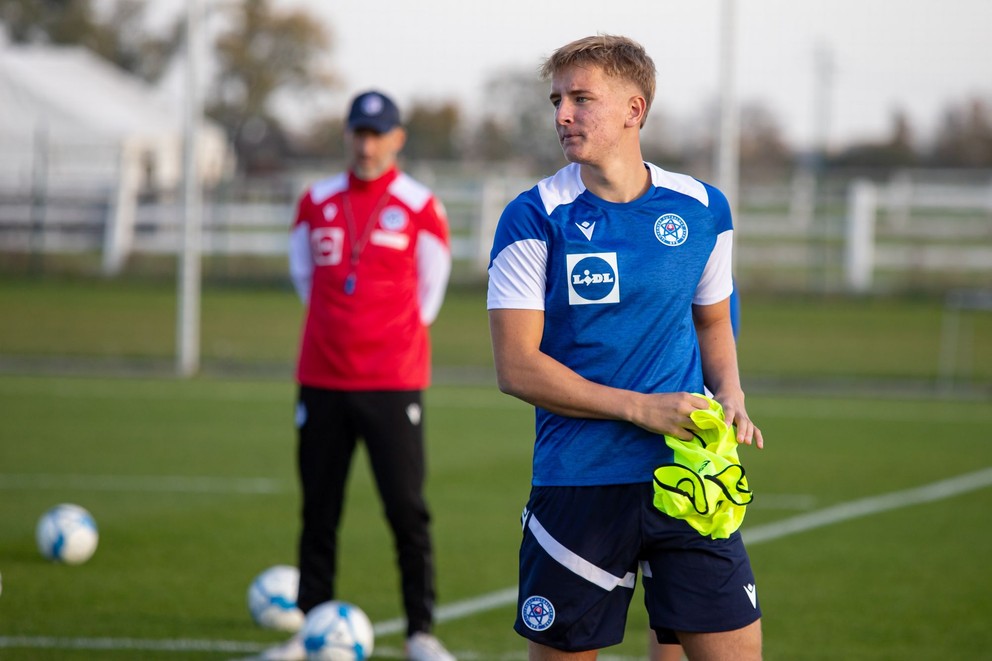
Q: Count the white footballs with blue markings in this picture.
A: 3